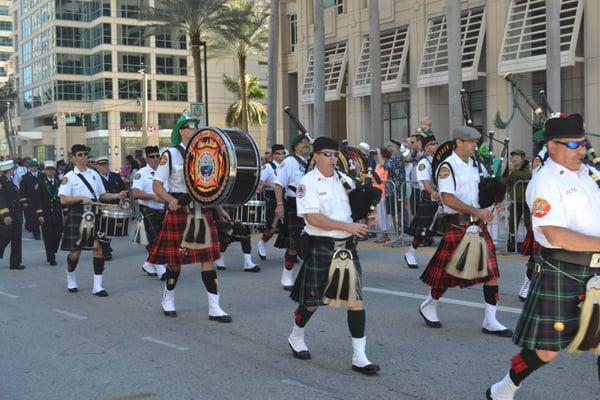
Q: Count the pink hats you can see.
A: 0